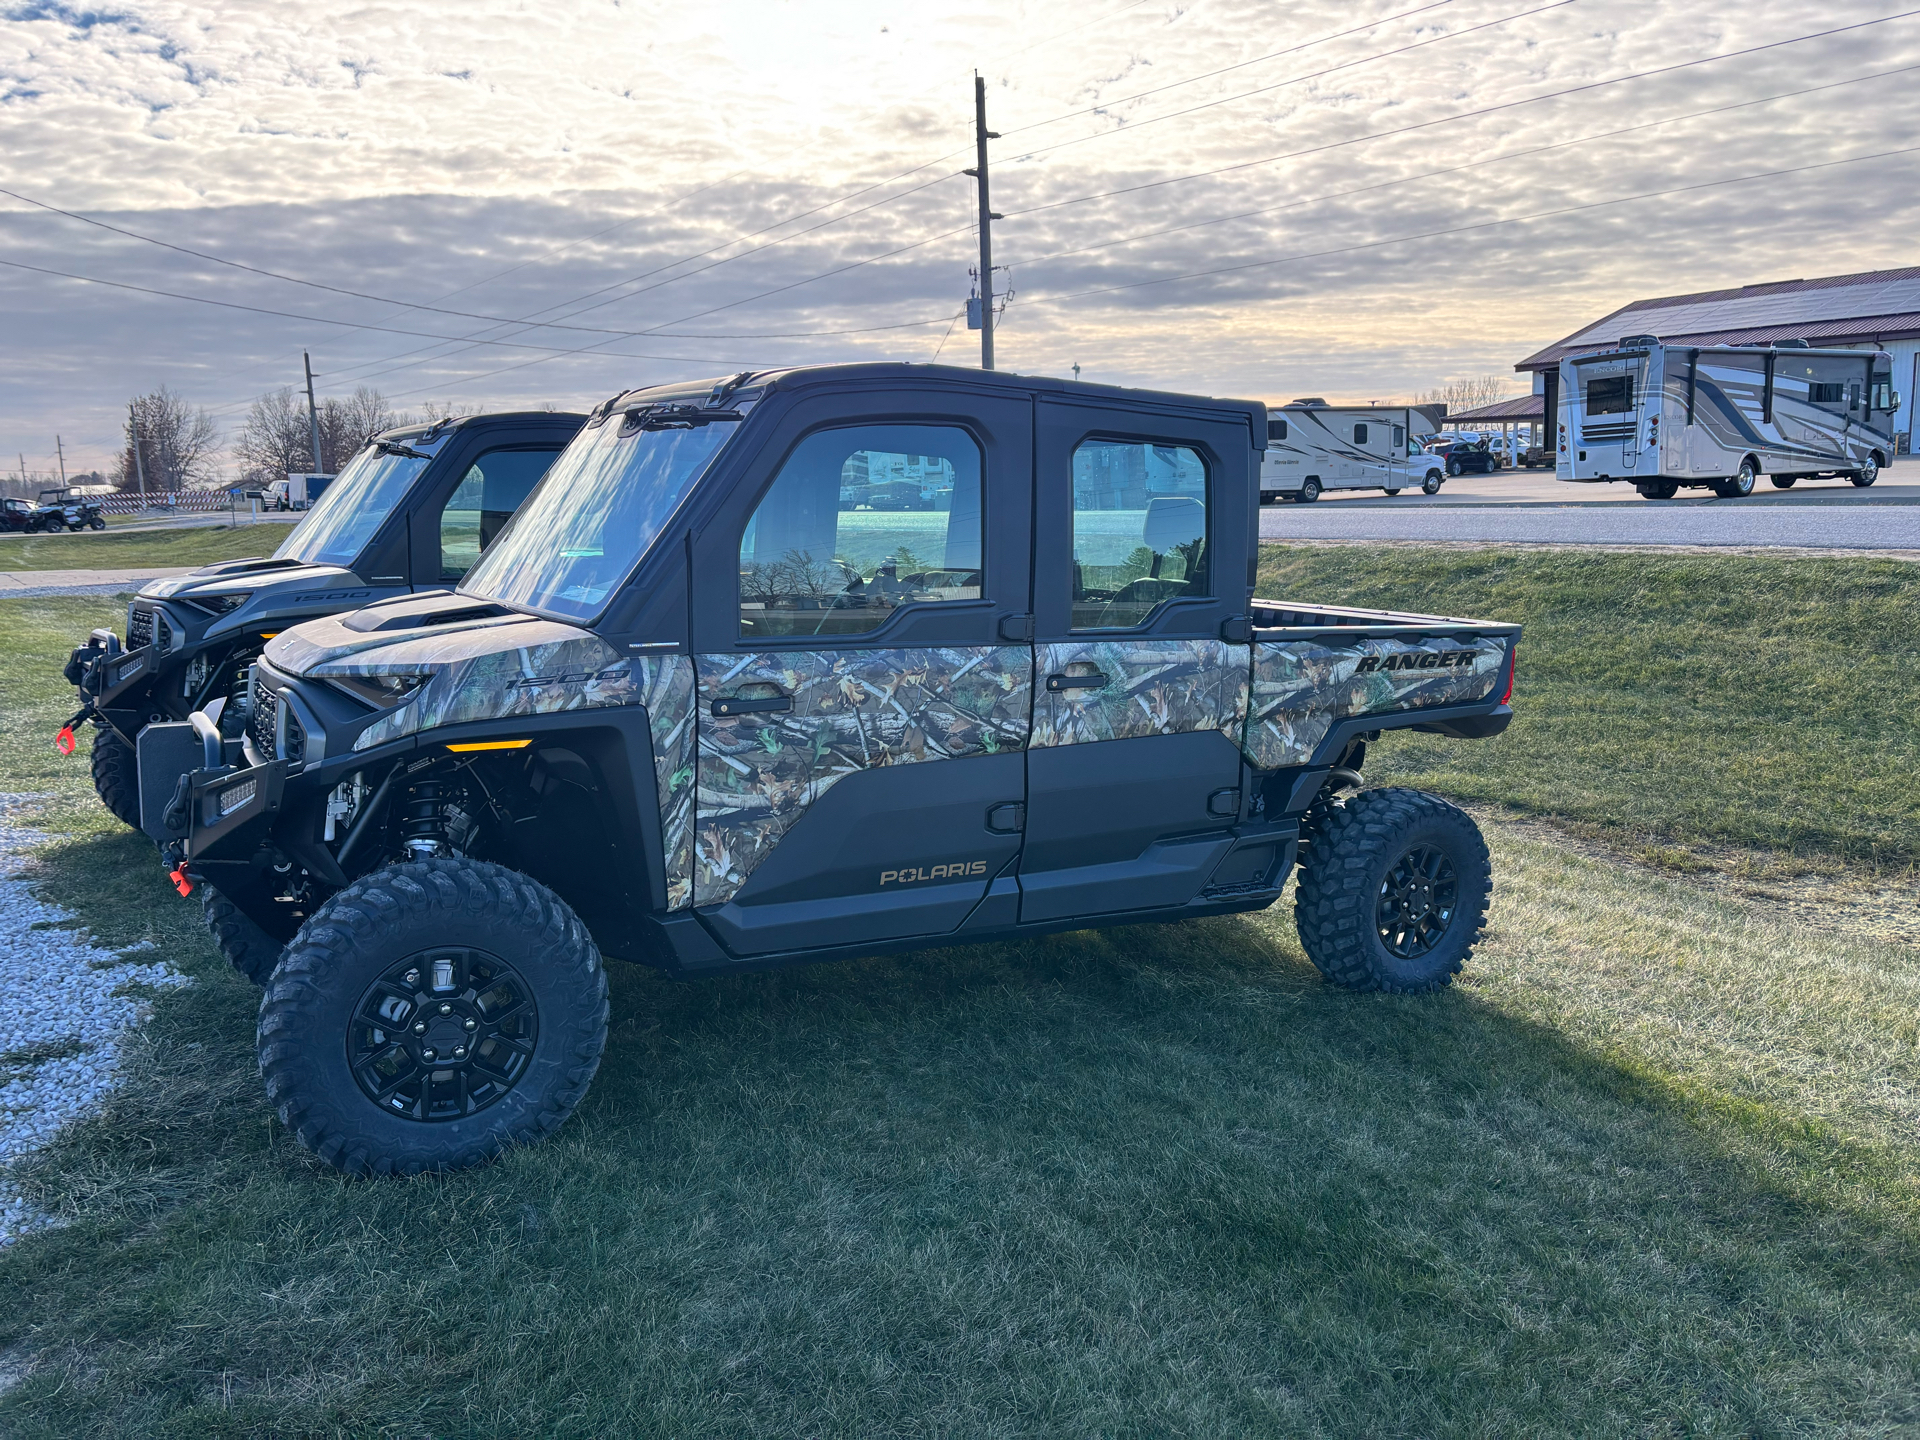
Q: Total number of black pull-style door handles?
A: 2